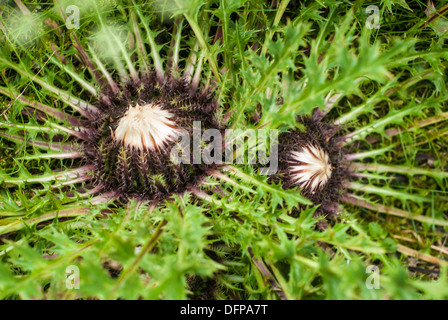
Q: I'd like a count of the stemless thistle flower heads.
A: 2